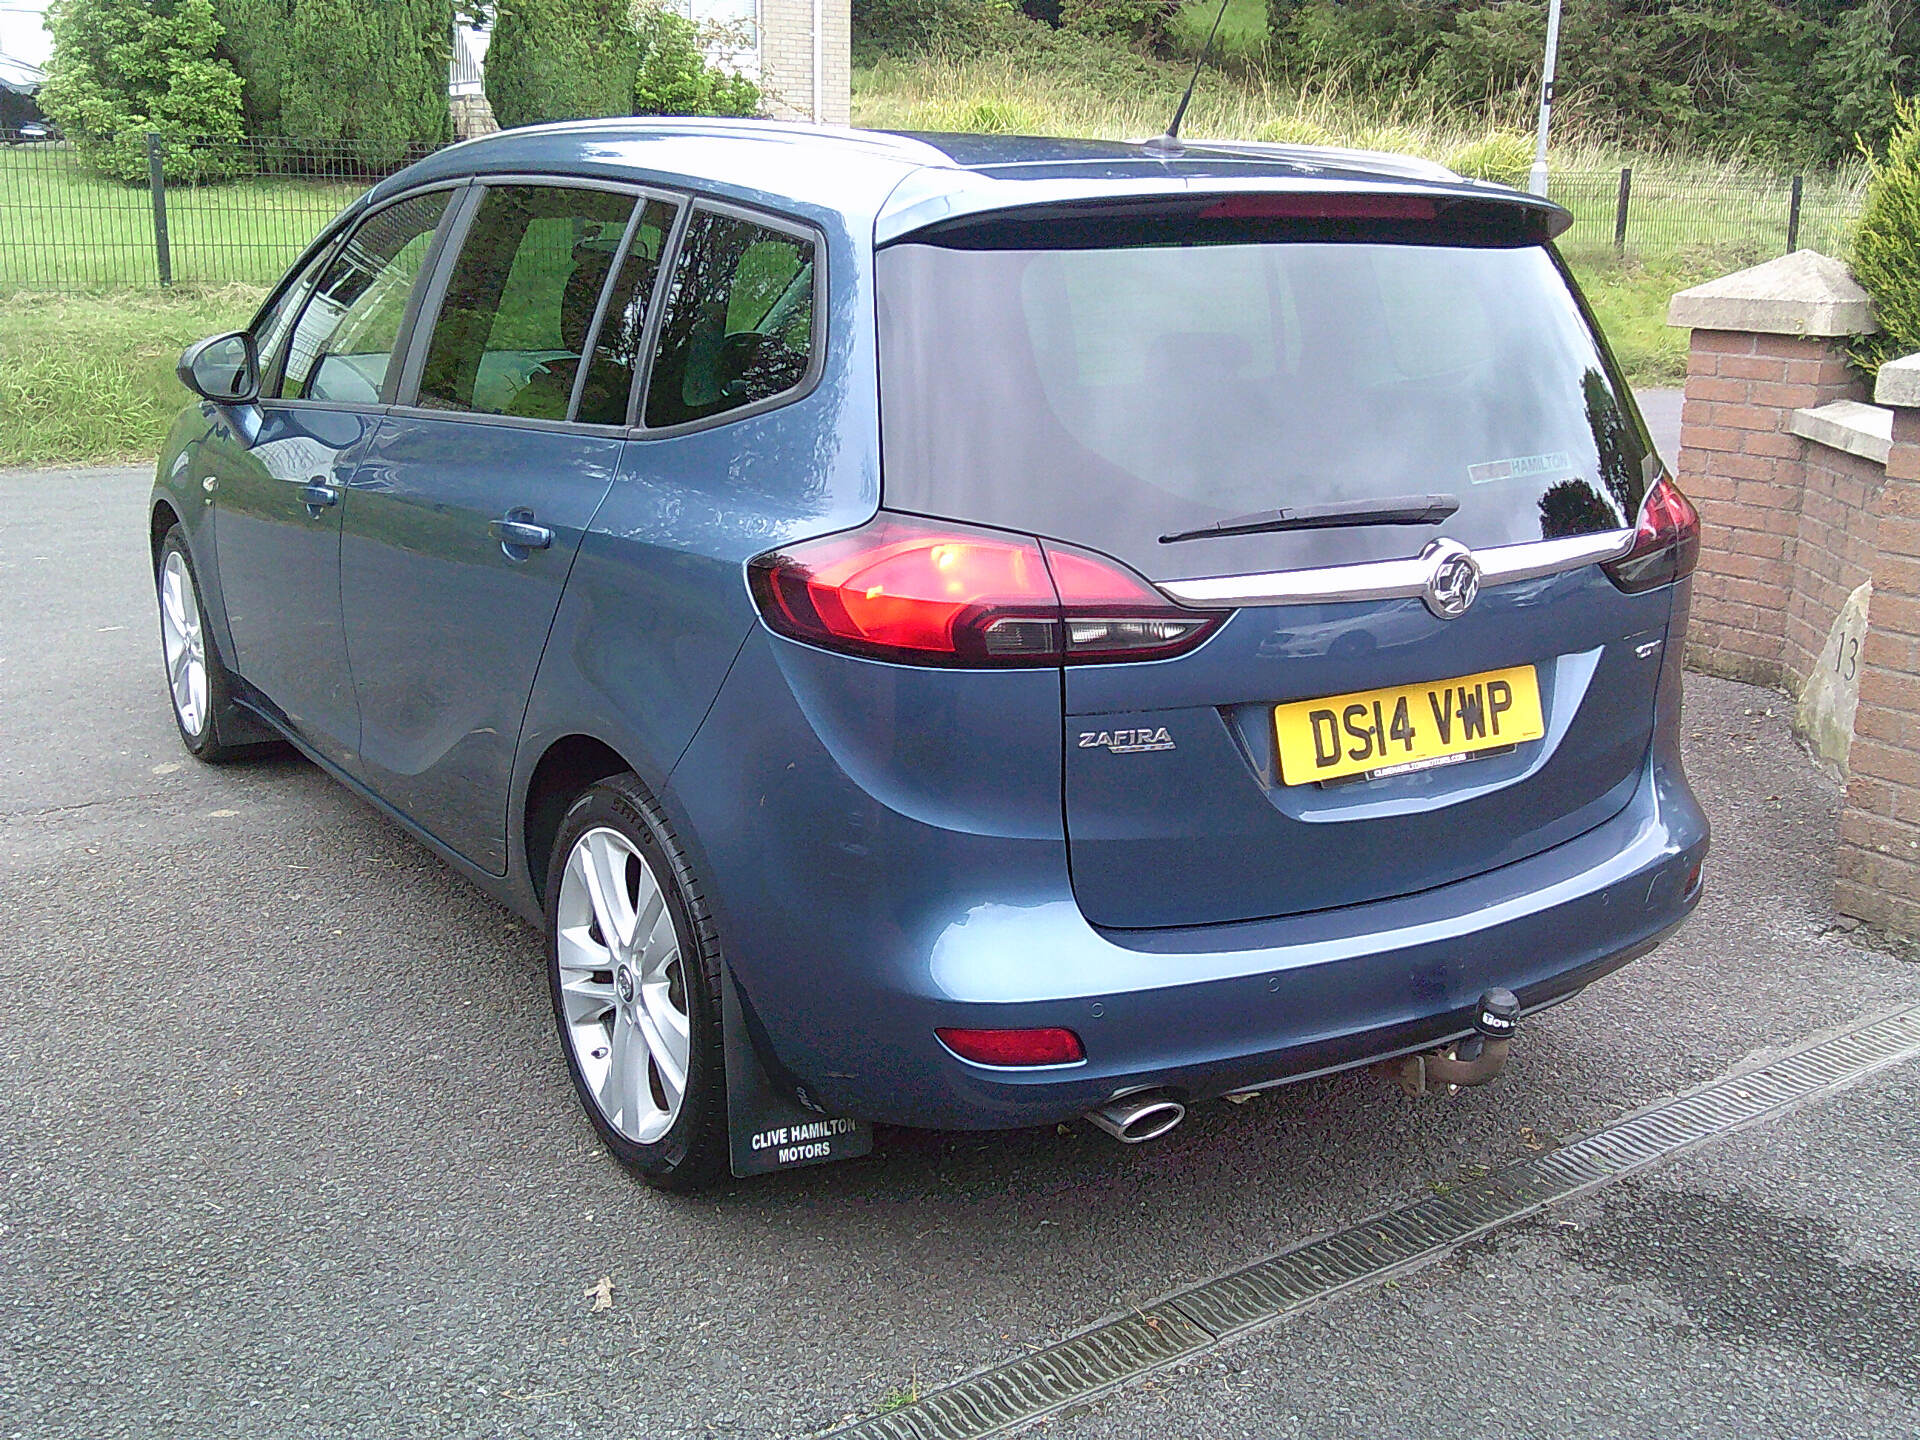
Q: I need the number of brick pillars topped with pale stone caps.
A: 2